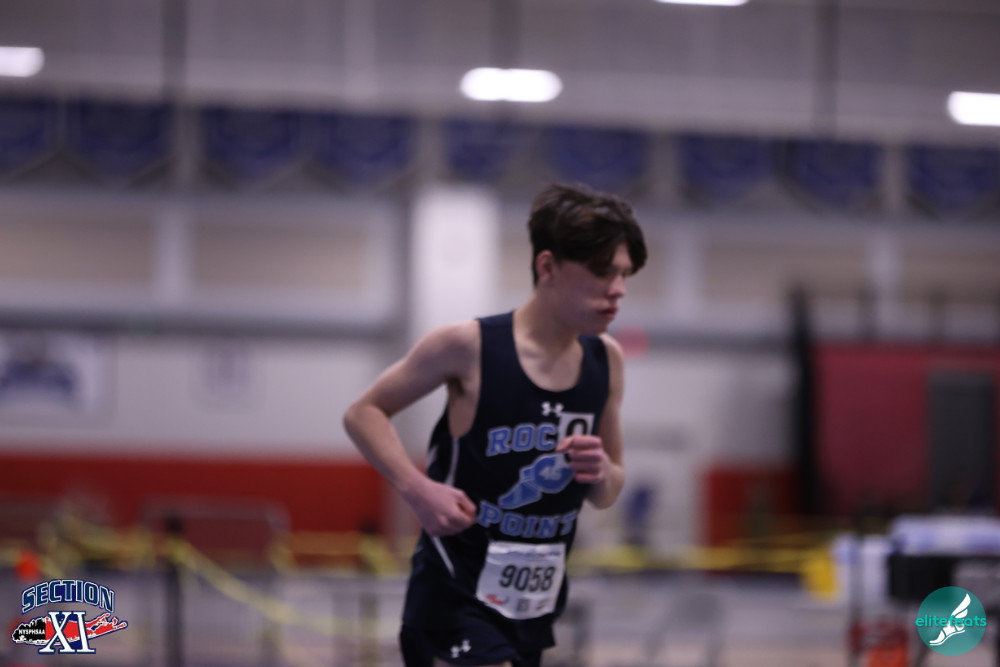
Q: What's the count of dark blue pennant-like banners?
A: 9